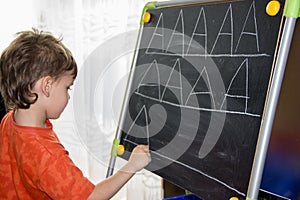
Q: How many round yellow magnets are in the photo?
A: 4